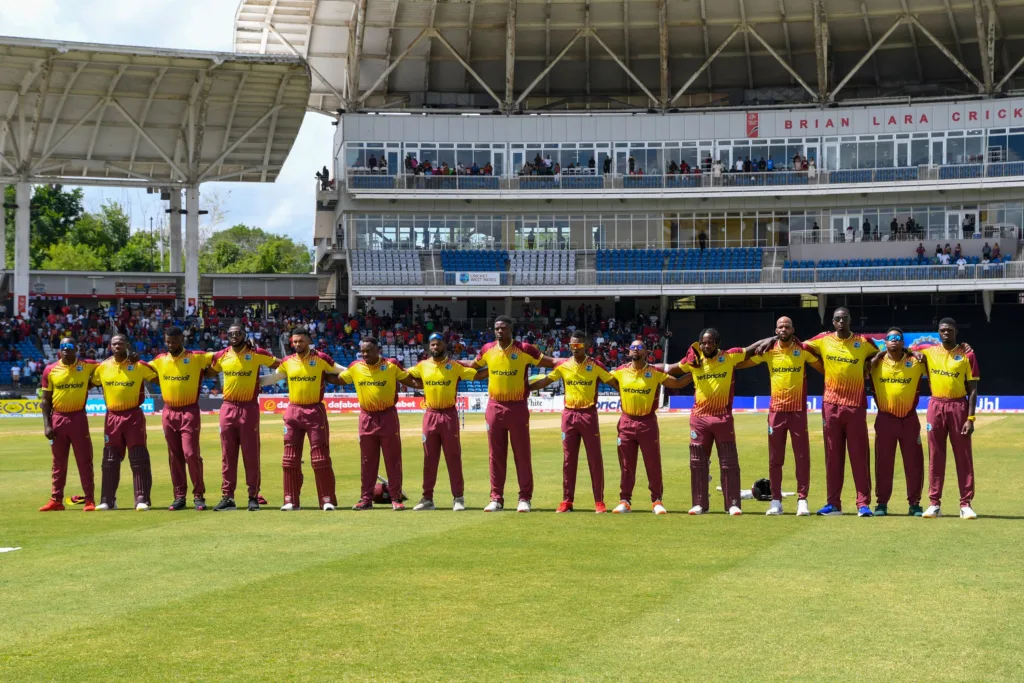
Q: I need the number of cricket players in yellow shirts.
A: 15